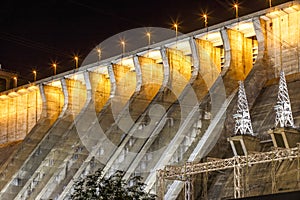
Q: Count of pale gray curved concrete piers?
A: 9